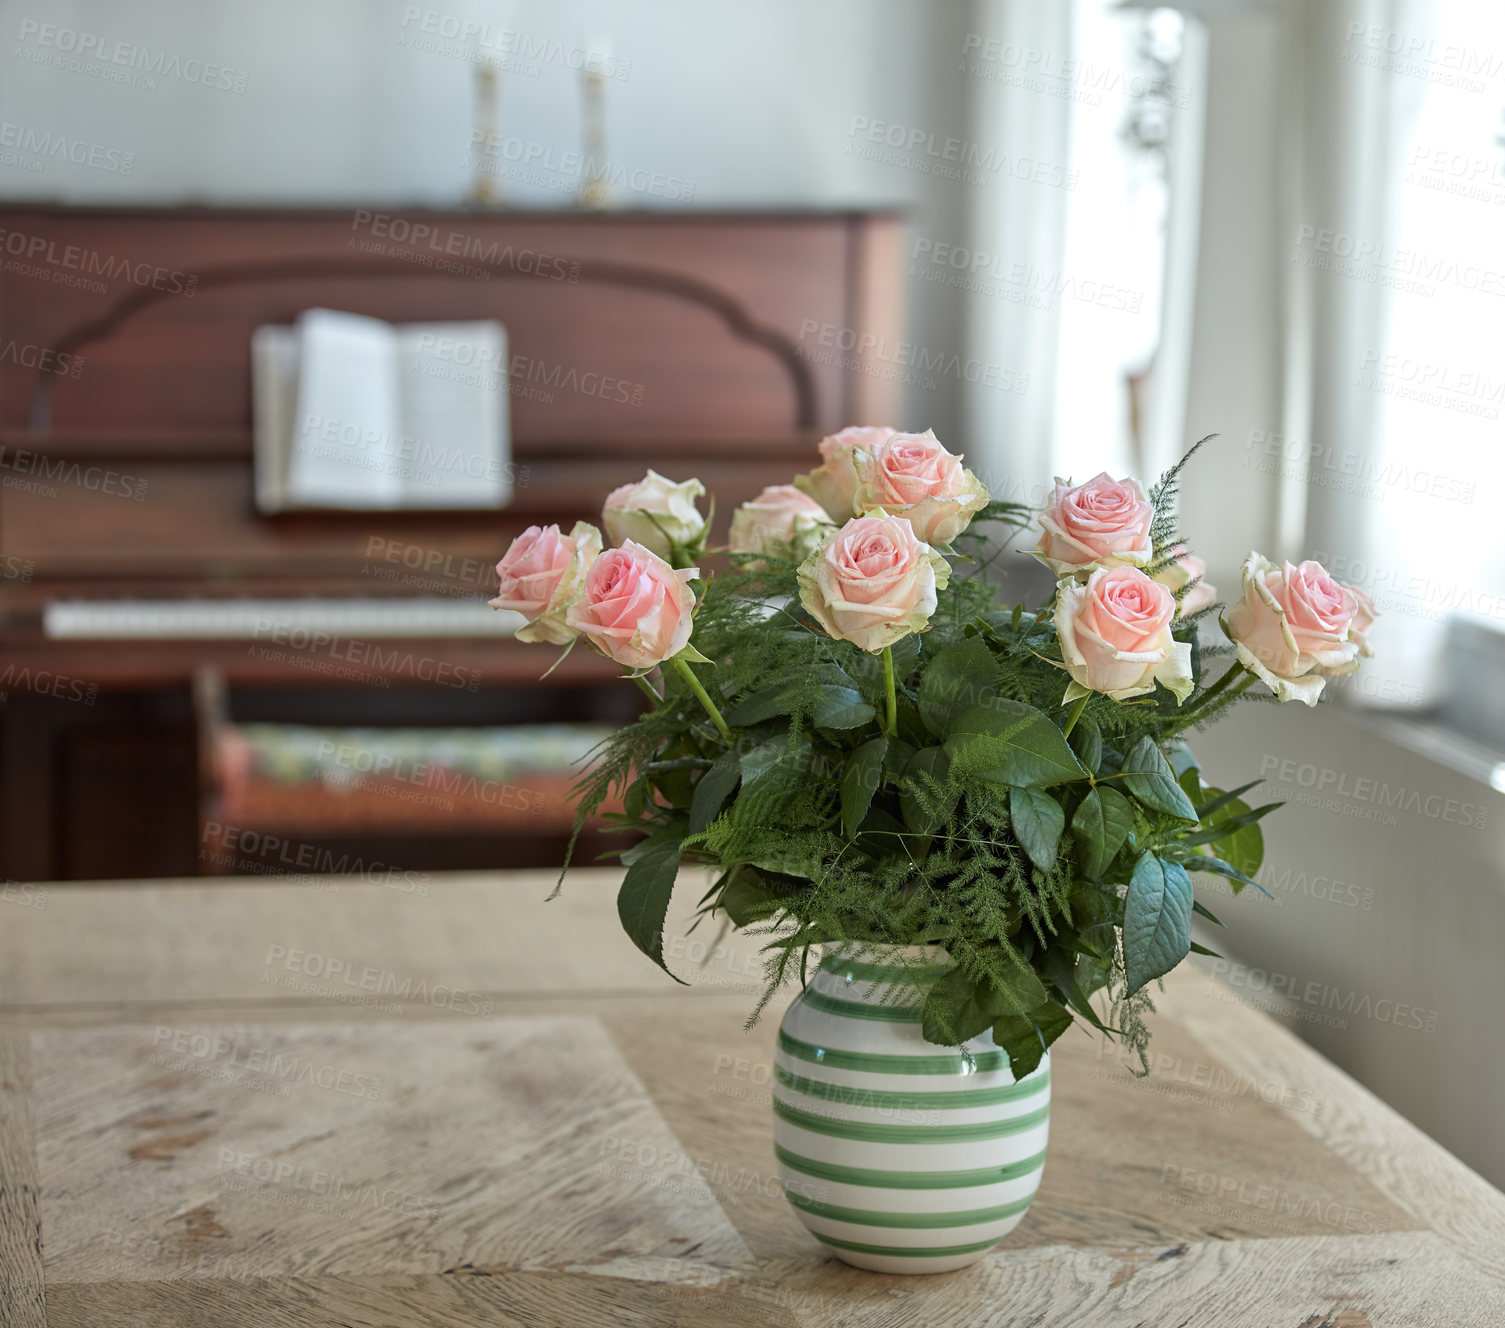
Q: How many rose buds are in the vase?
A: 12